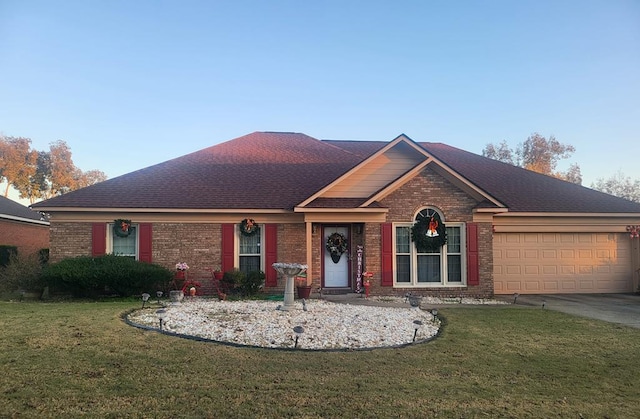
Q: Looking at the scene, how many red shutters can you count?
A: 6